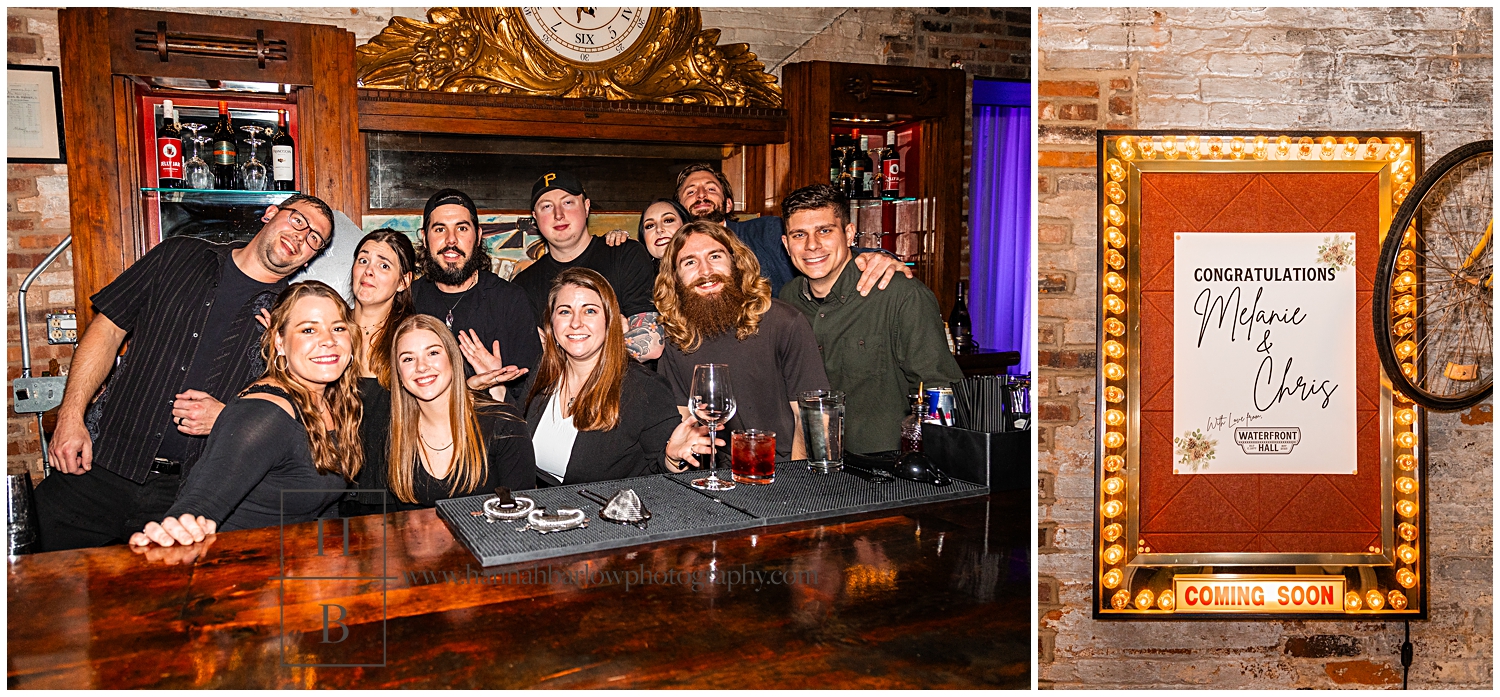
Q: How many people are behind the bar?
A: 11